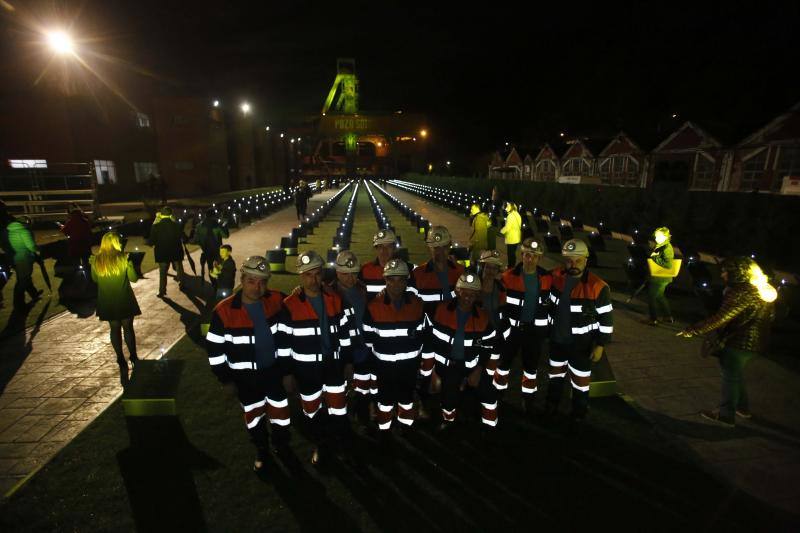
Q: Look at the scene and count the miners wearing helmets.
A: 10